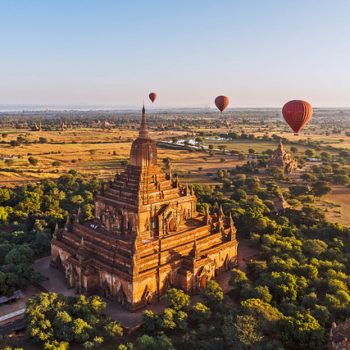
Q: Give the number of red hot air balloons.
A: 3